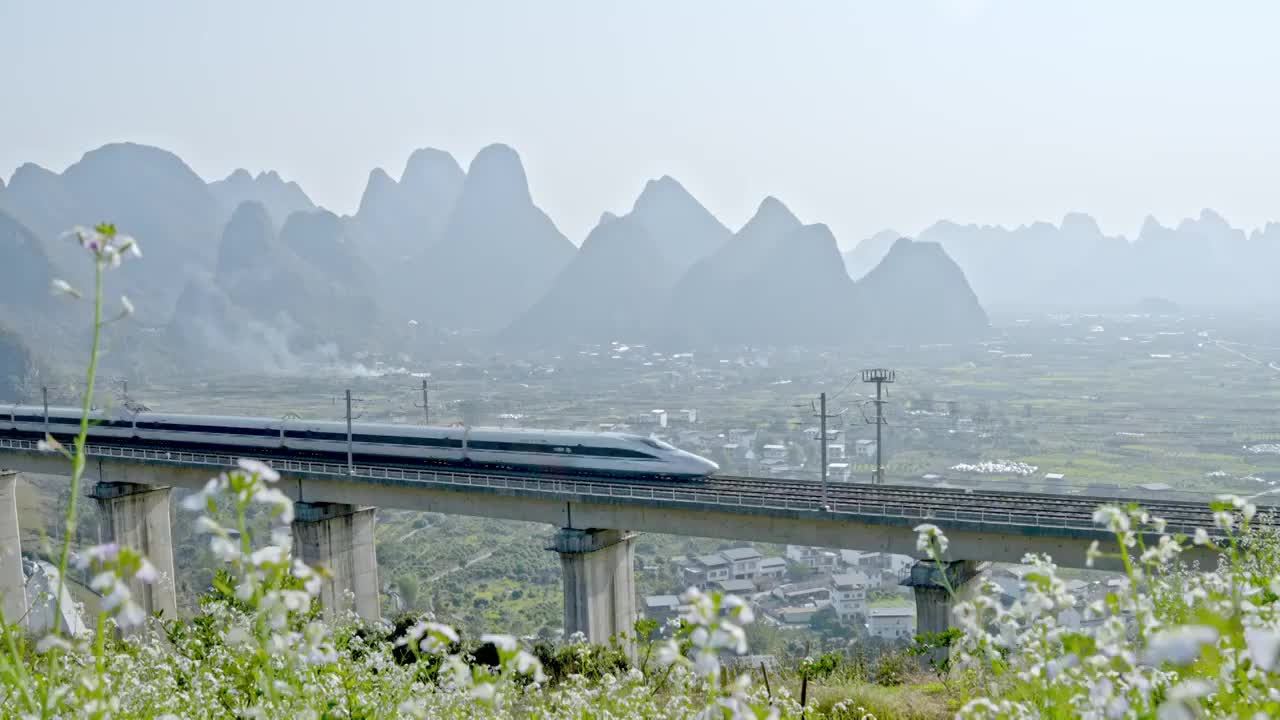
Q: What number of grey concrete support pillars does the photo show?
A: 5